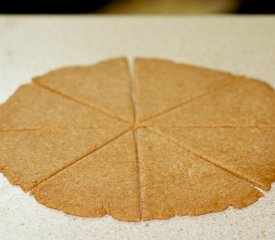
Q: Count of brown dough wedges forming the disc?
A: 8